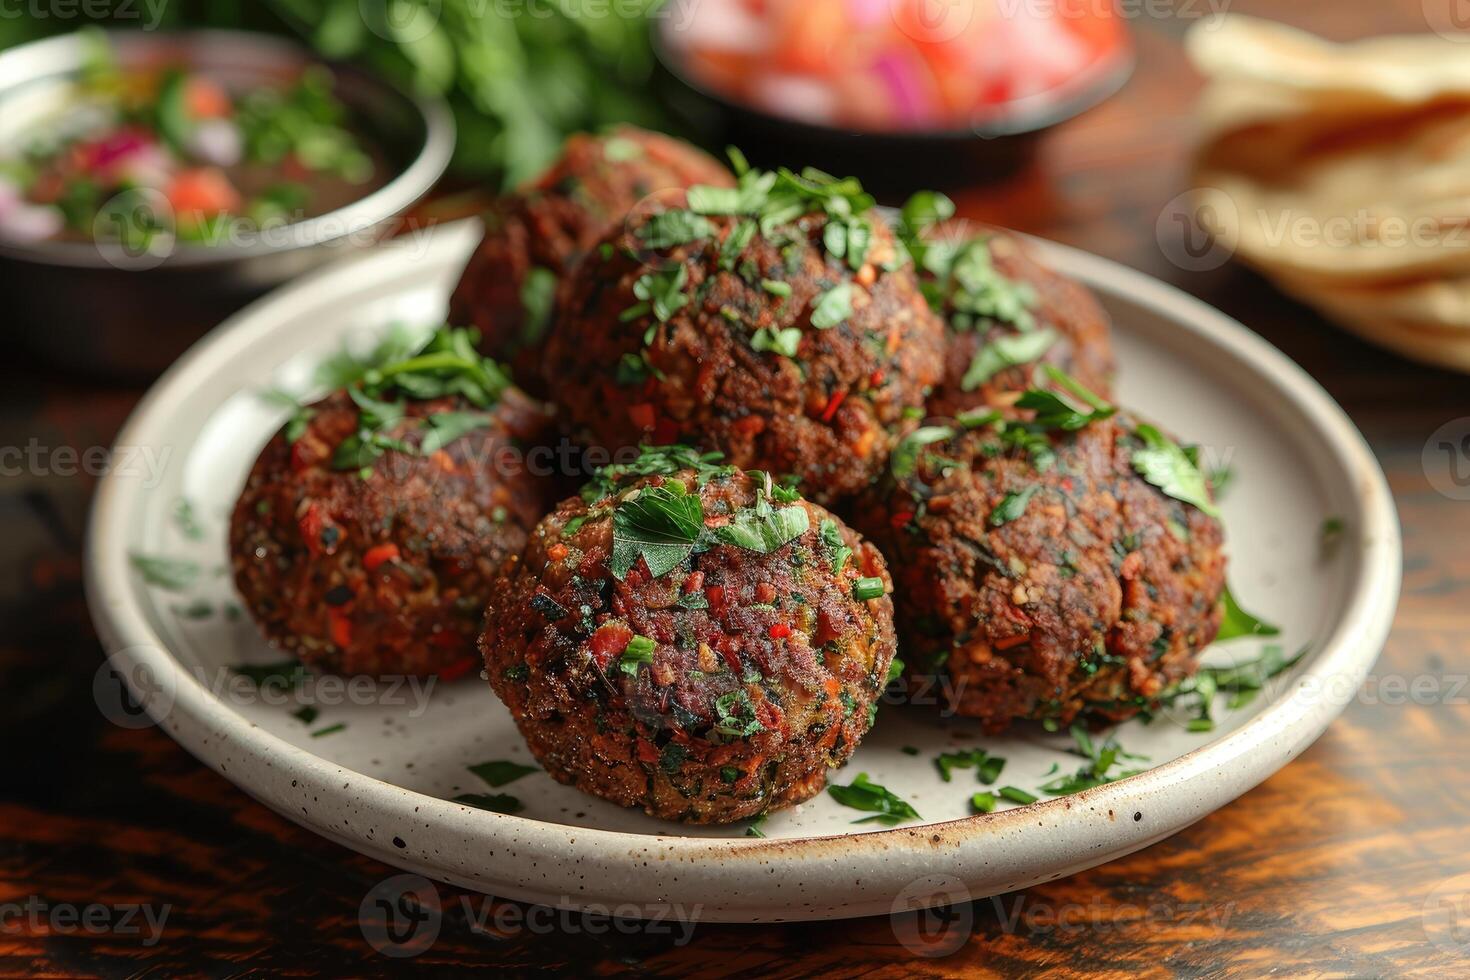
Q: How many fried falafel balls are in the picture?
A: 6